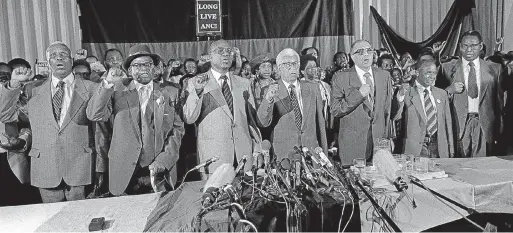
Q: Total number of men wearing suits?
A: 7